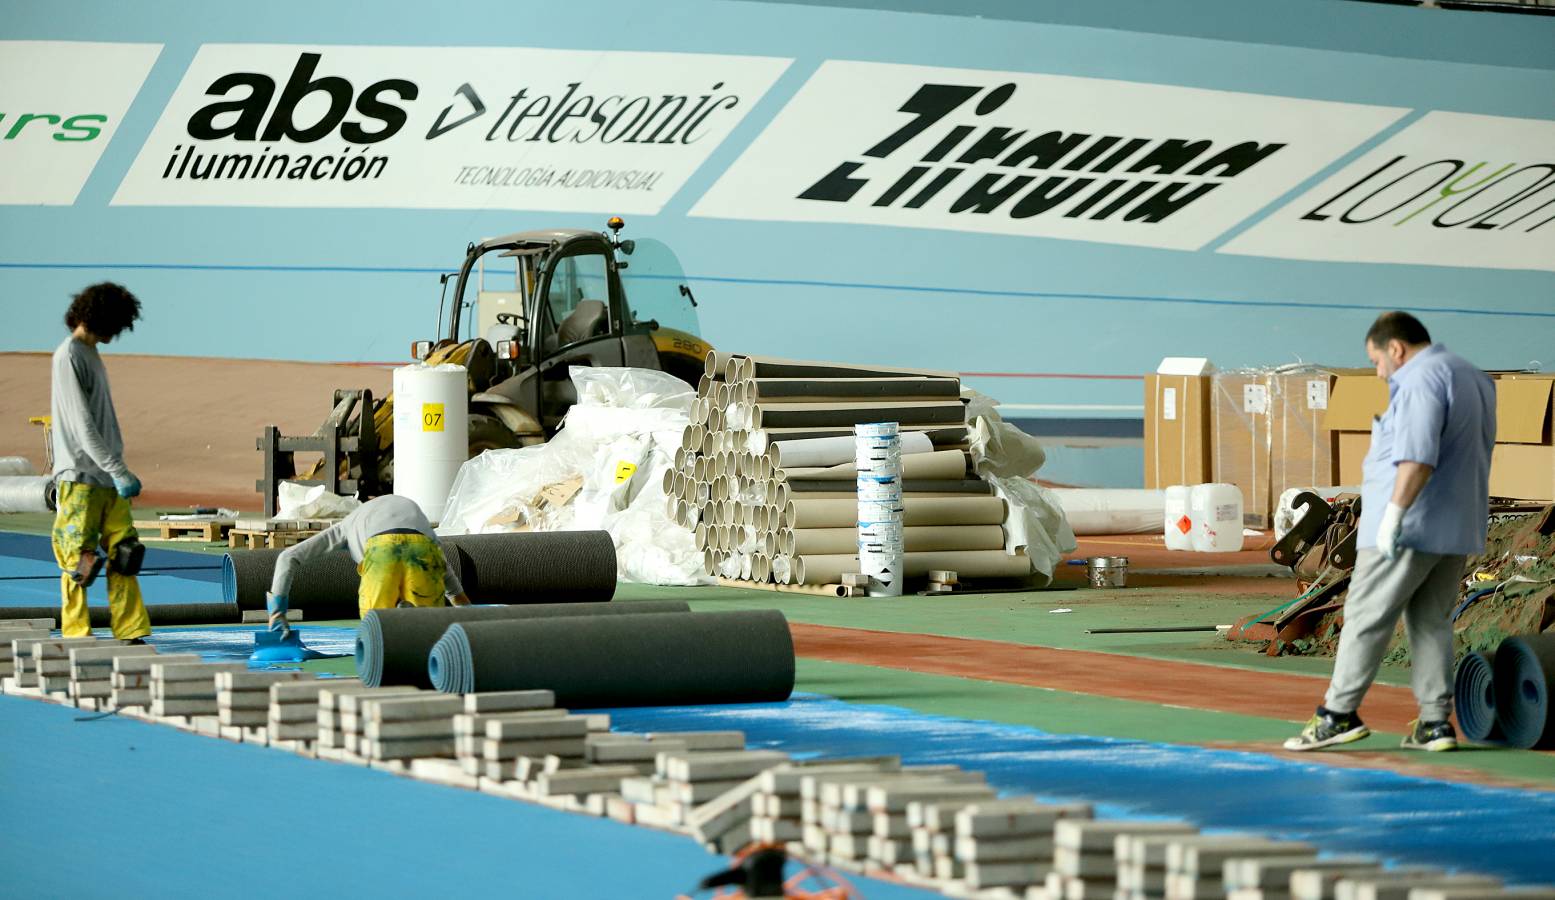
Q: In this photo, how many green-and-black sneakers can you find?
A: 2